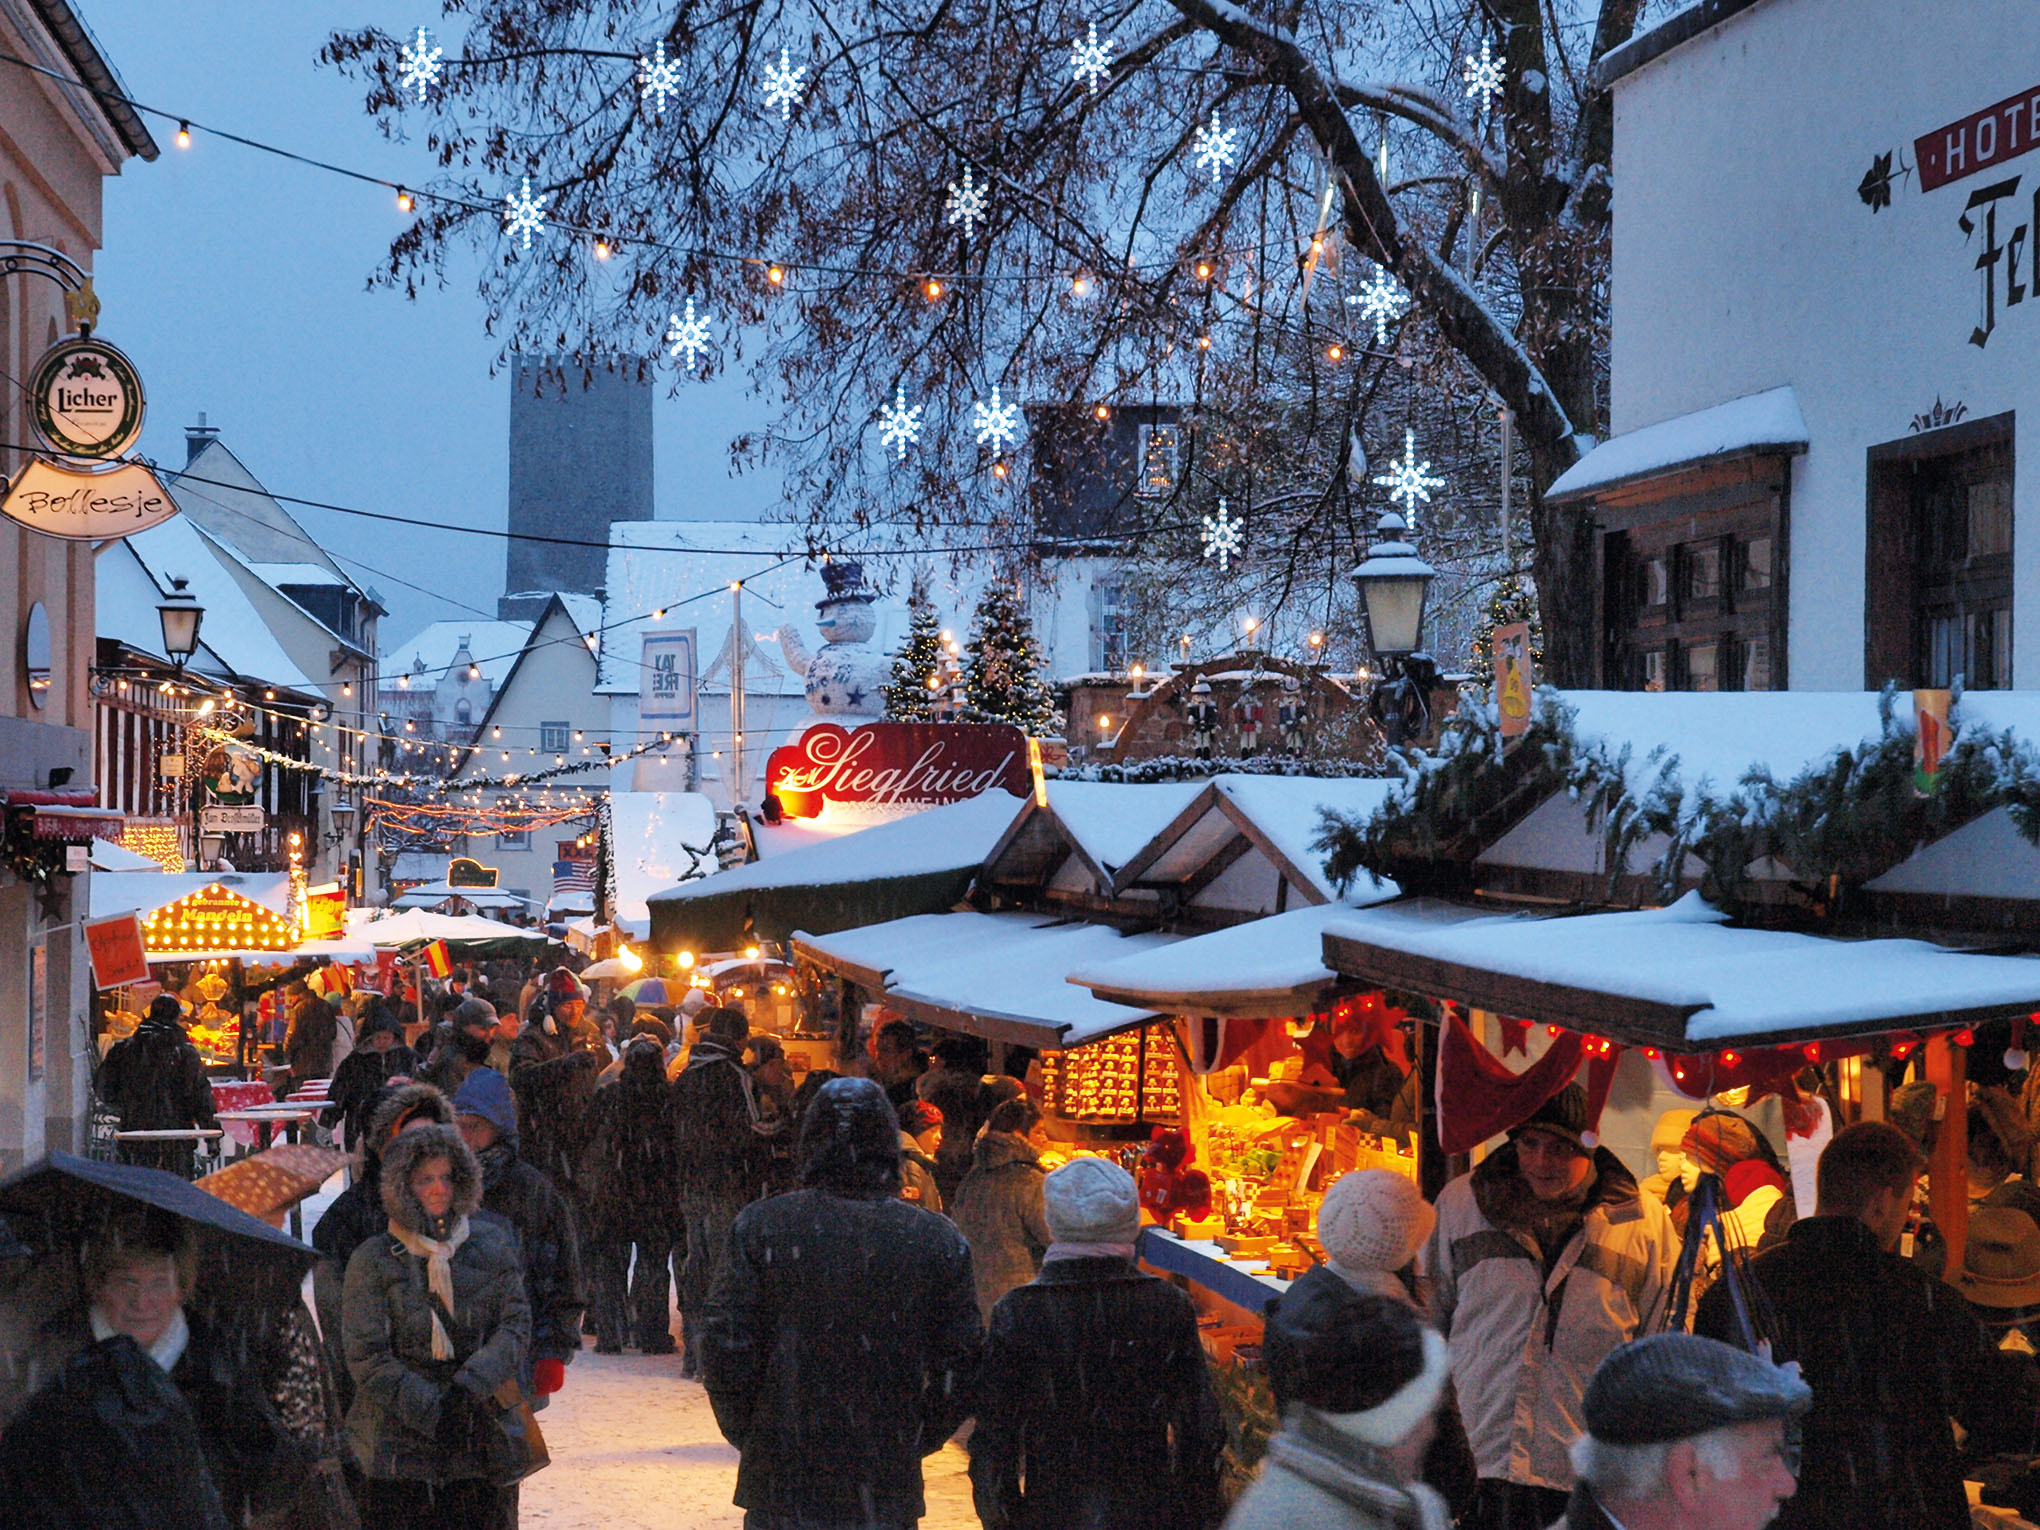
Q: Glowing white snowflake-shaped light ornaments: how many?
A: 14